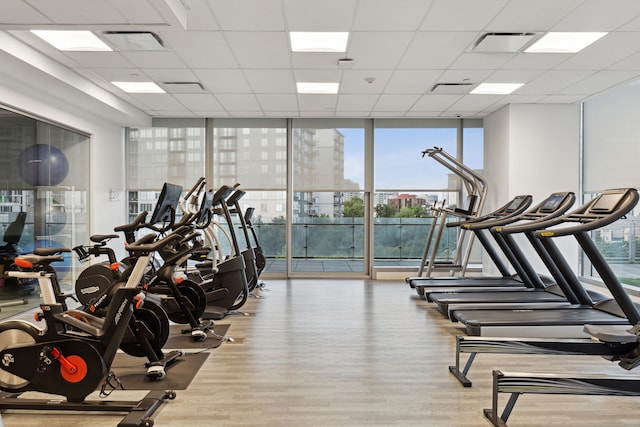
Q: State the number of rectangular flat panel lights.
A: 6